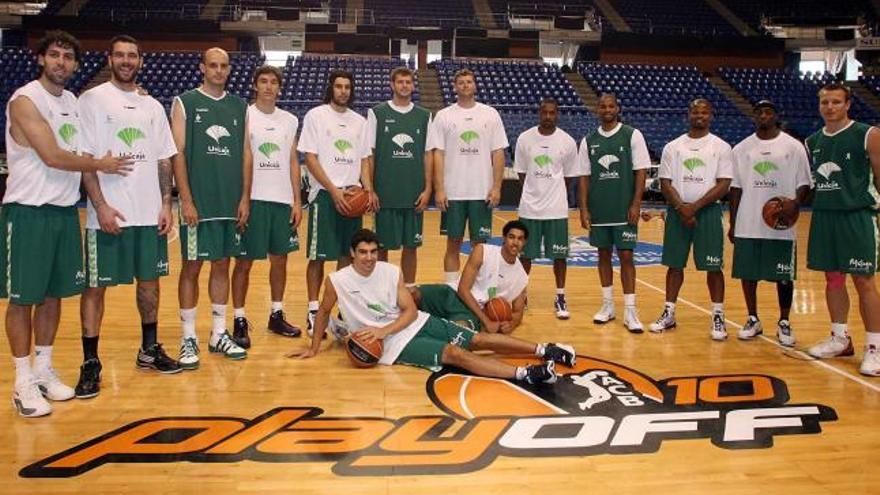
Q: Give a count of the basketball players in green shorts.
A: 14